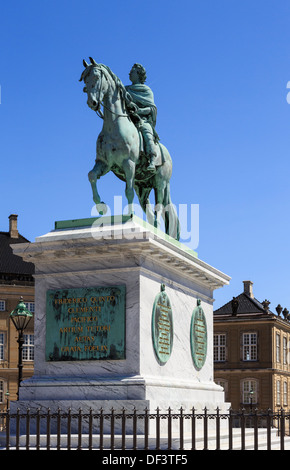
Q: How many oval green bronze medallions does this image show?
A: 2